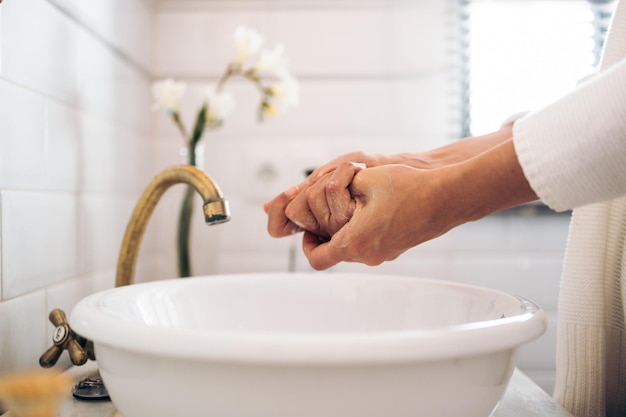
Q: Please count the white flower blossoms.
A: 5